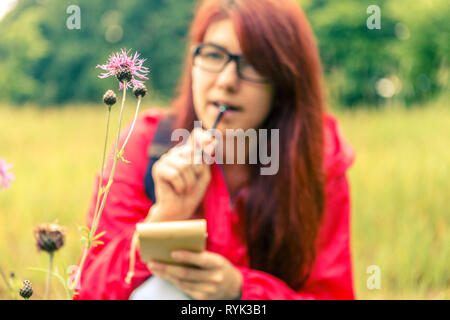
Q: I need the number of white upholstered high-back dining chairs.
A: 0